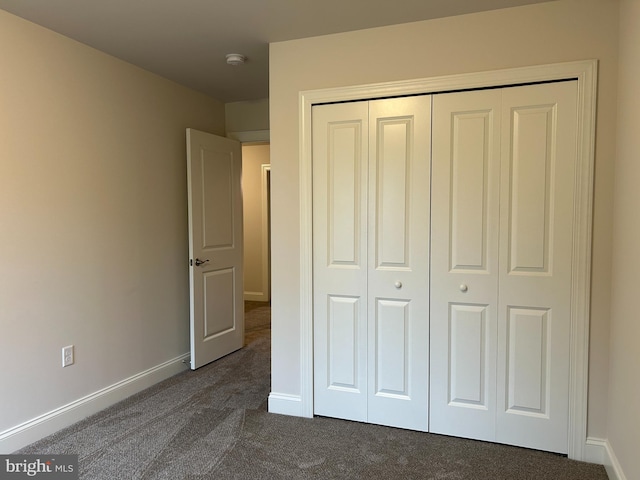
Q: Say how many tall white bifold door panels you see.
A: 4